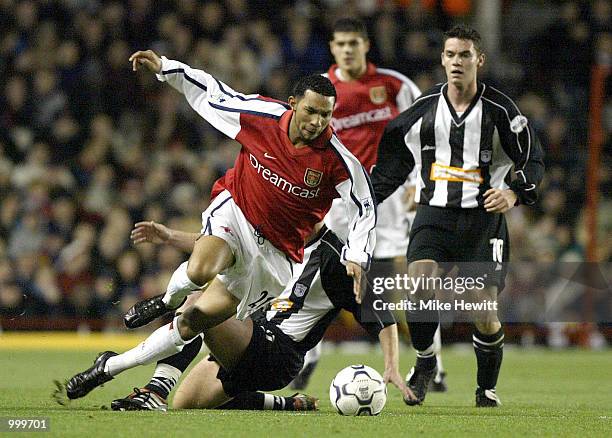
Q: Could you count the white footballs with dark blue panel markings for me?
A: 1